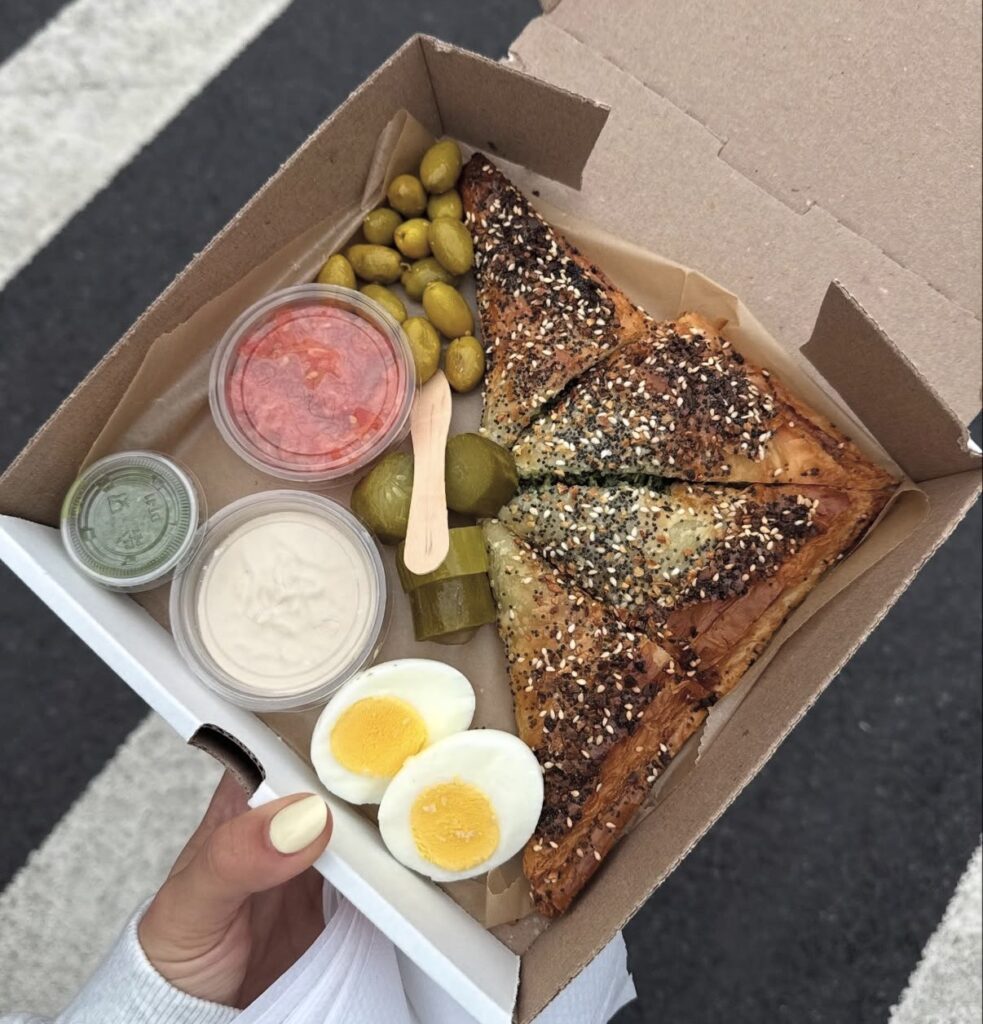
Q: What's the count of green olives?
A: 13